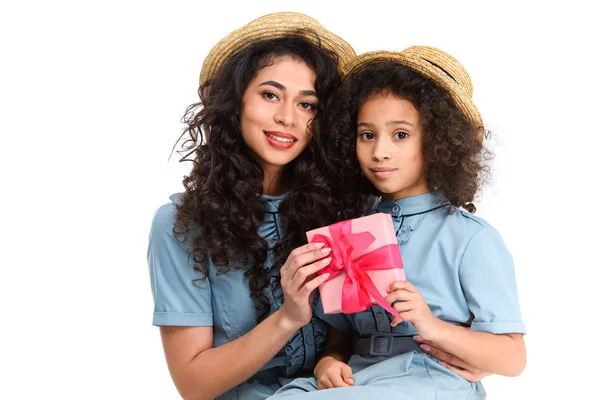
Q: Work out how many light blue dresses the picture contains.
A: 2